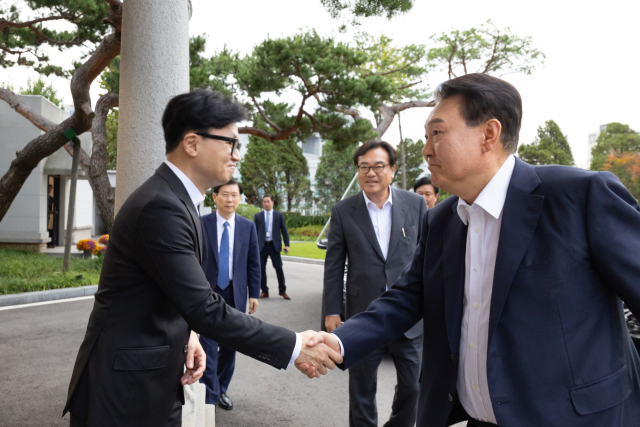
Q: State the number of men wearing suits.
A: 5